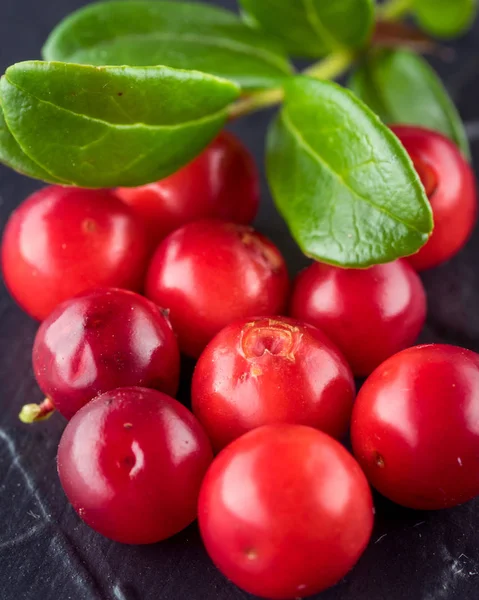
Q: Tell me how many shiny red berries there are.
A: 10